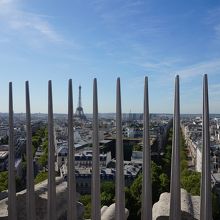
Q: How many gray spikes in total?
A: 9